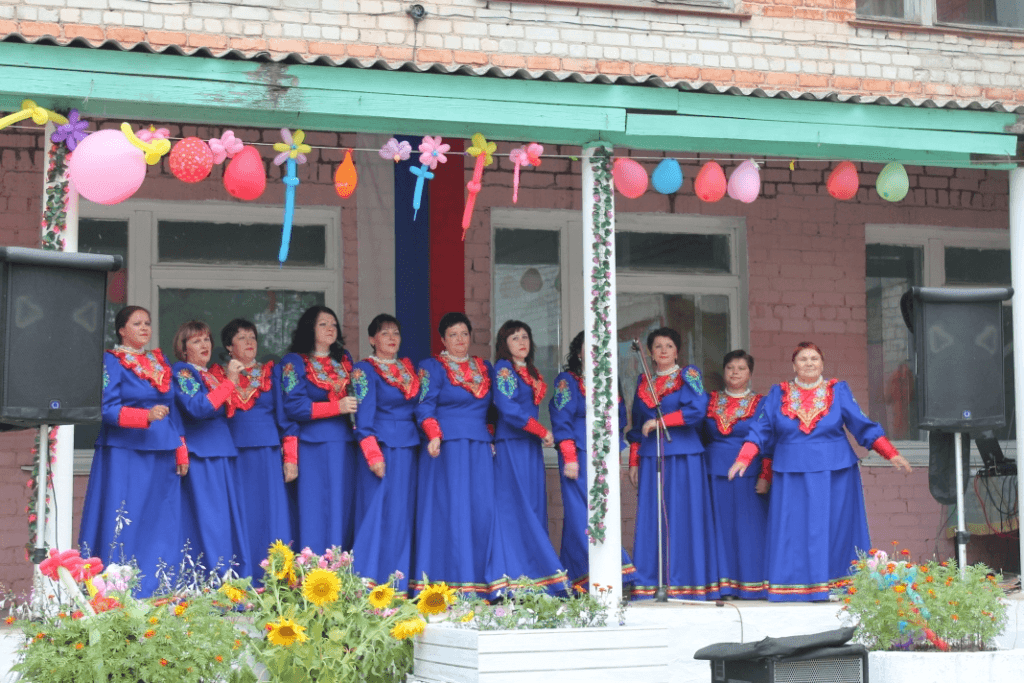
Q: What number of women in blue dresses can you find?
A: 11